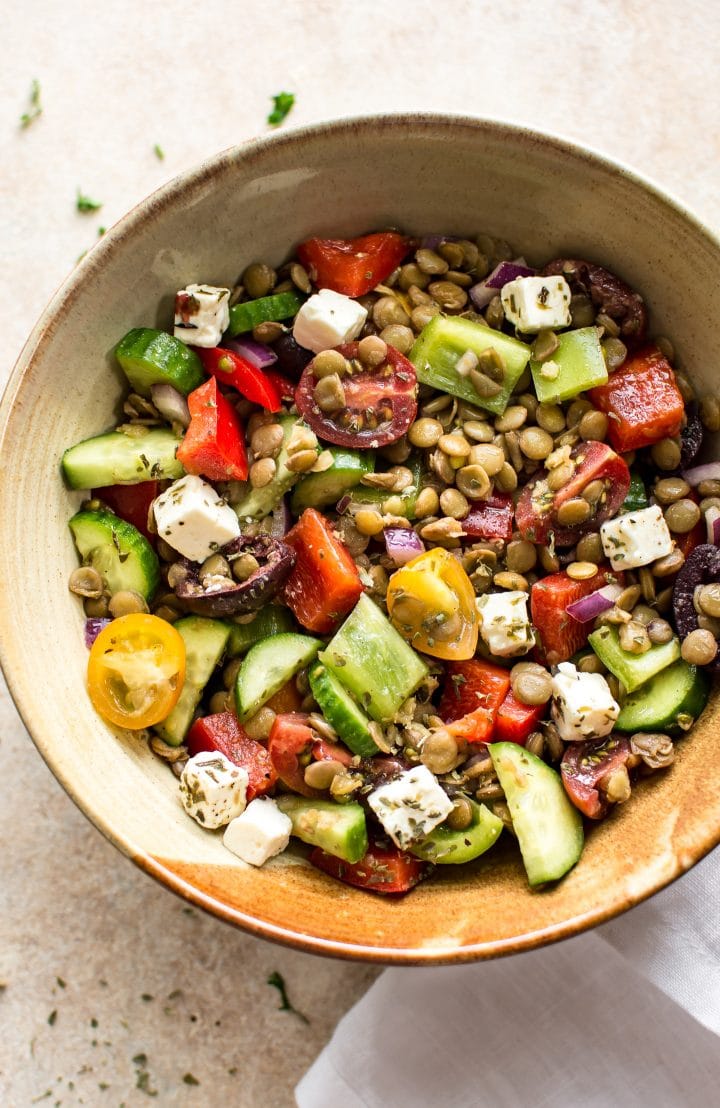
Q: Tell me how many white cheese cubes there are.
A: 10